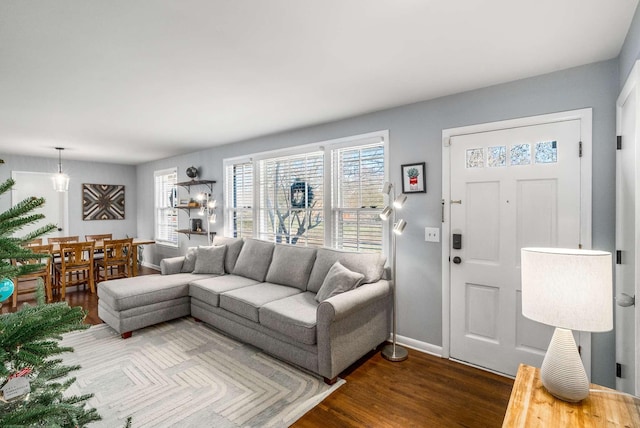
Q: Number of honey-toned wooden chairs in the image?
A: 6